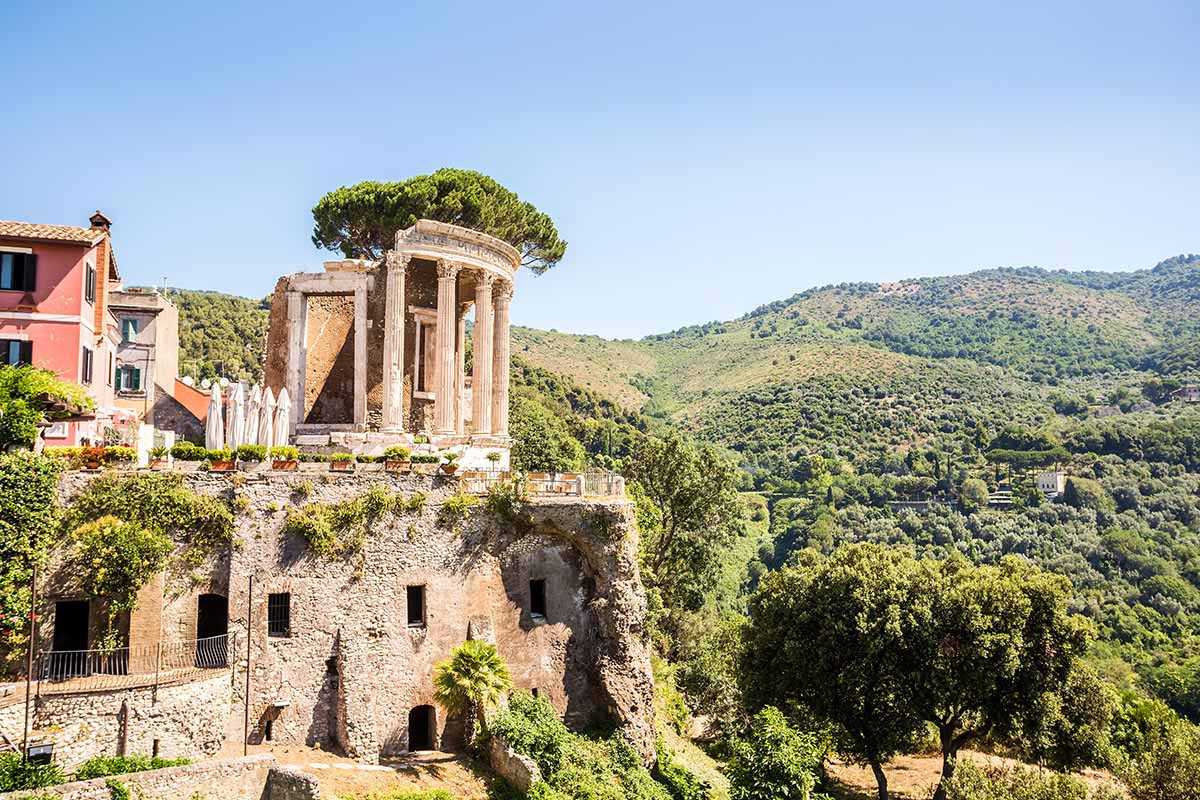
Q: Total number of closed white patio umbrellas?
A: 5